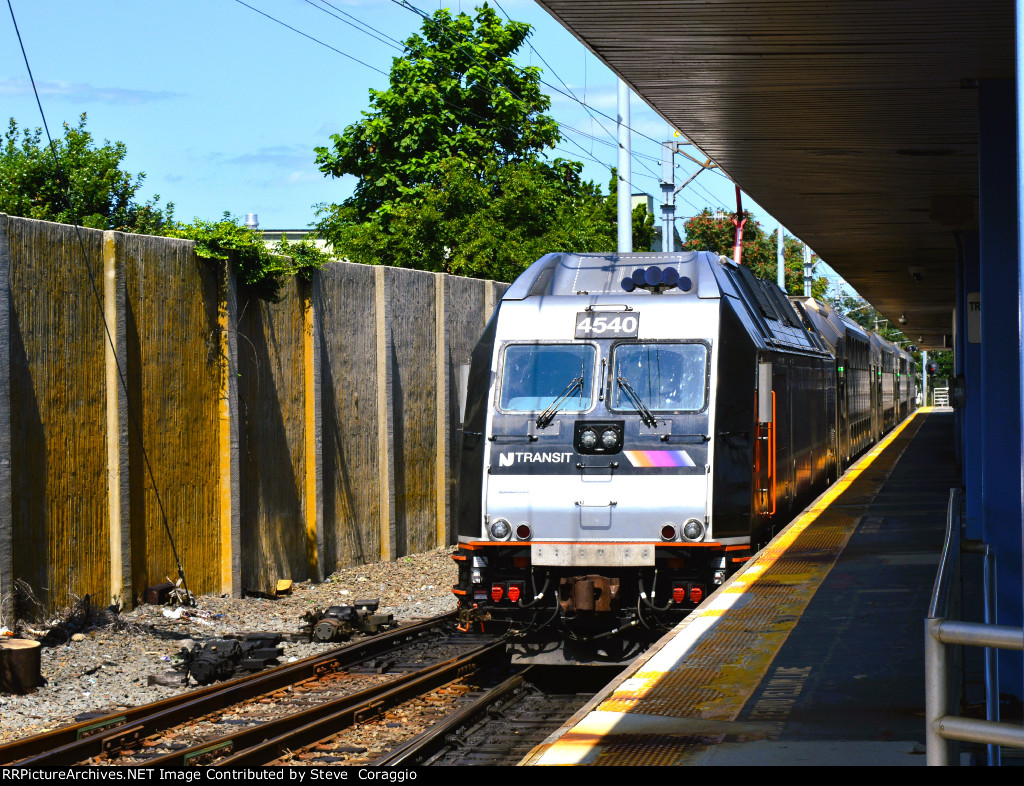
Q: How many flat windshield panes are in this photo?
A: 2